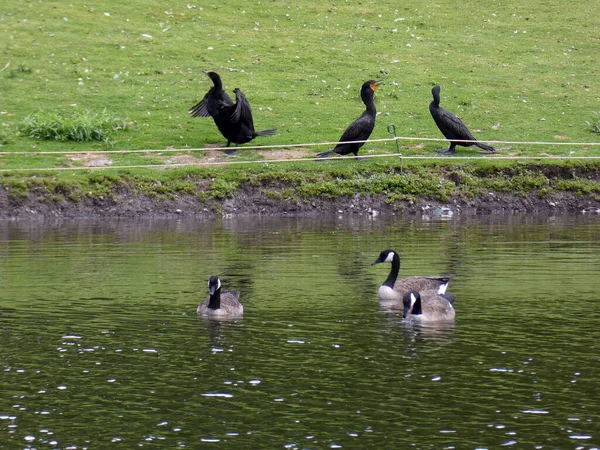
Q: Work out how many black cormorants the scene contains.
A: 3